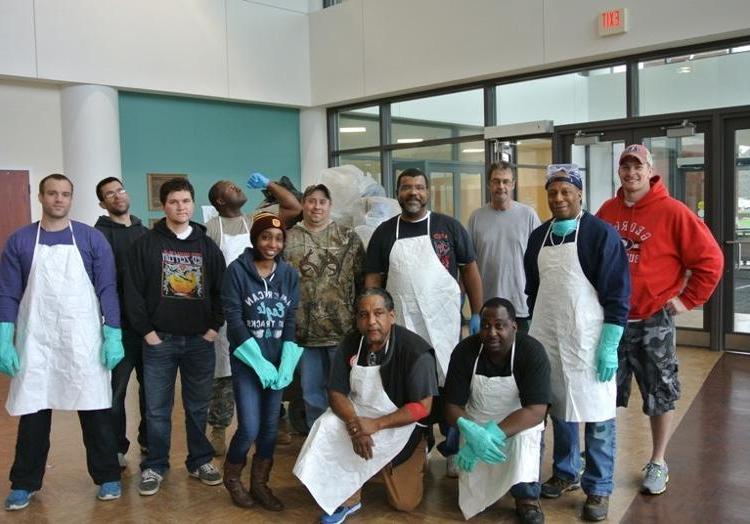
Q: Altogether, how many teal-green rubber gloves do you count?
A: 7